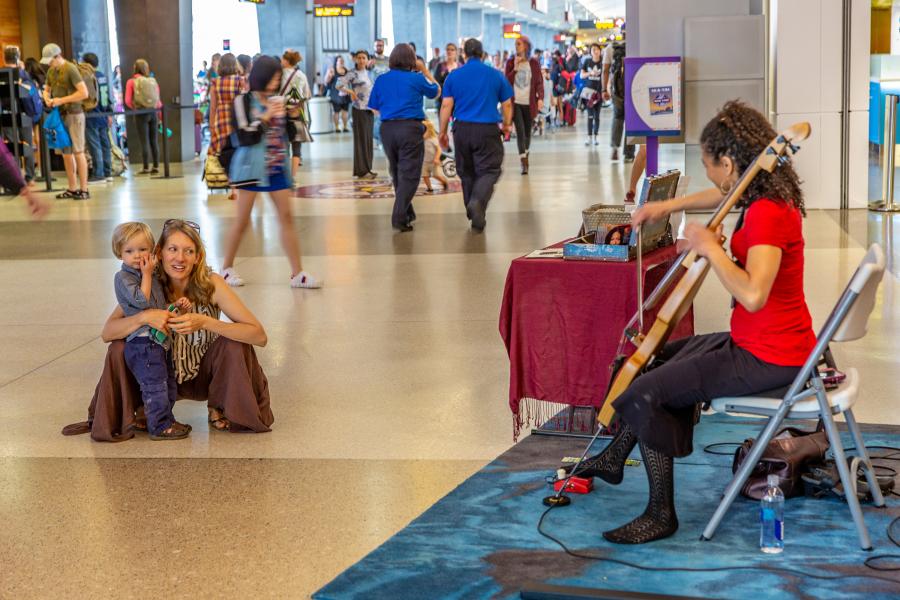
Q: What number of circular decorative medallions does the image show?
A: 1